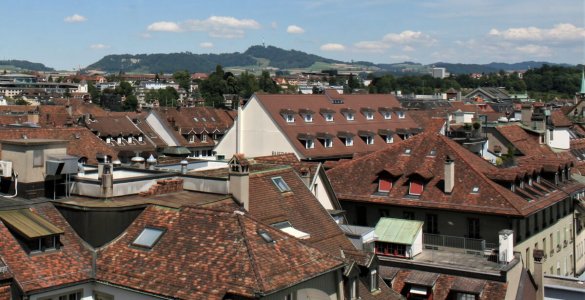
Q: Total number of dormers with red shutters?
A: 2